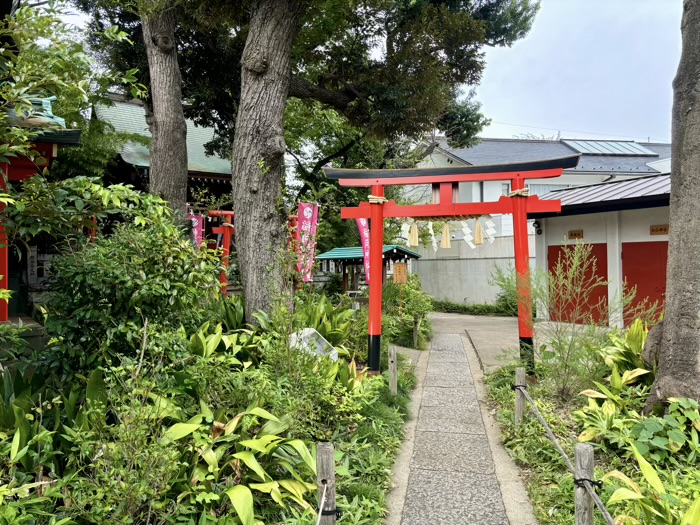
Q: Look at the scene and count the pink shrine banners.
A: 3